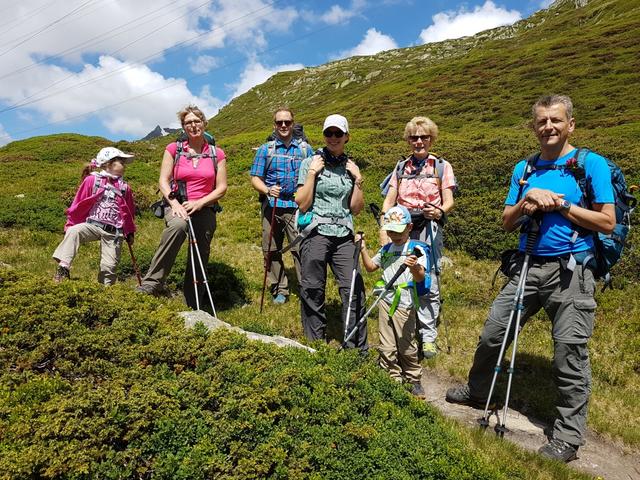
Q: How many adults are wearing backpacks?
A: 5